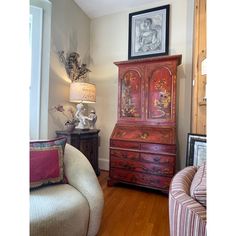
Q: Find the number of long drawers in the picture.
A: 2